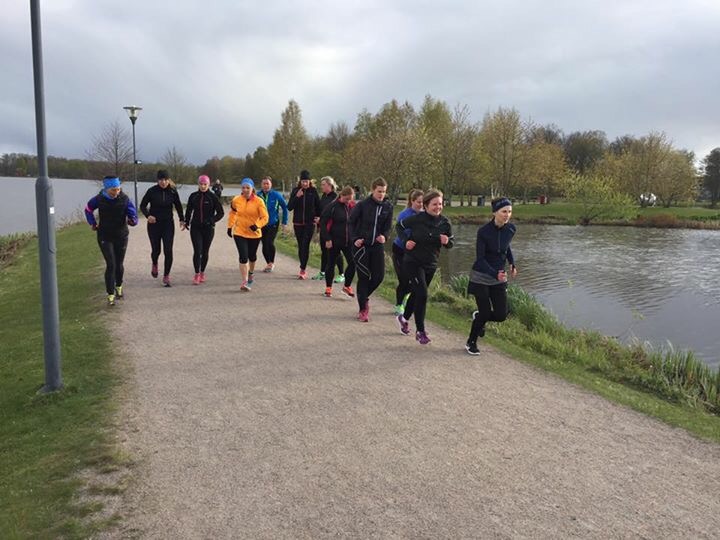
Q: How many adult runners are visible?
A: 12